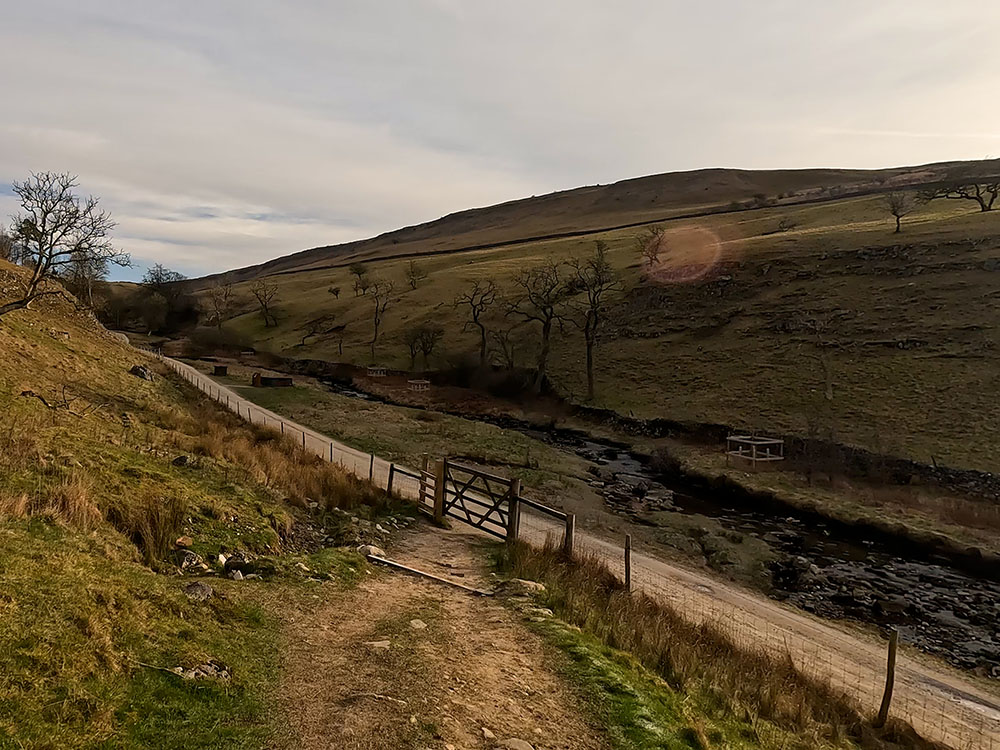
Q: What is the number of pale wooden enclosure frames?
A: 3